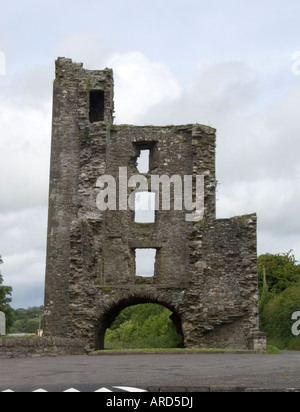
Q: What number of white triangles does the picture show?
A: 4